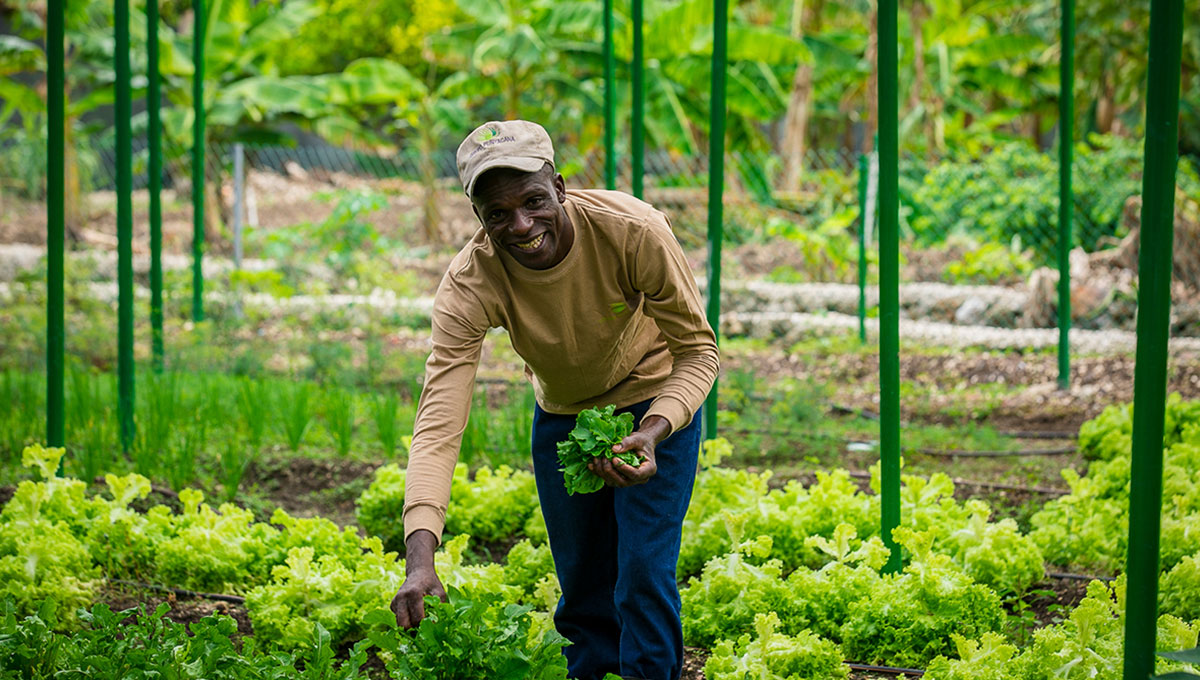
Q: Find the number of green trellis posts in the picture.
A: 11